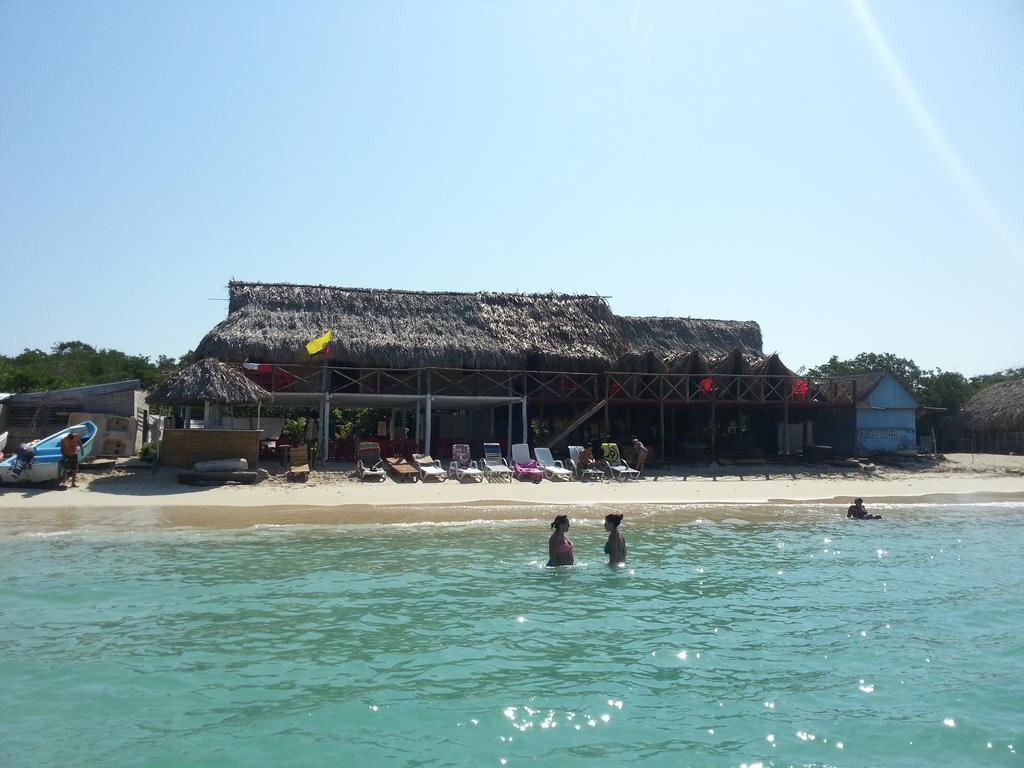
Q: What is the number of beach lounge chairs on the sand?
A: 10